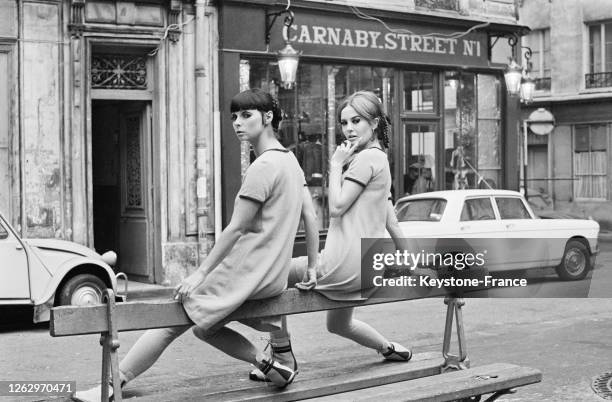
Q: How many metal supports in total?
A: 2